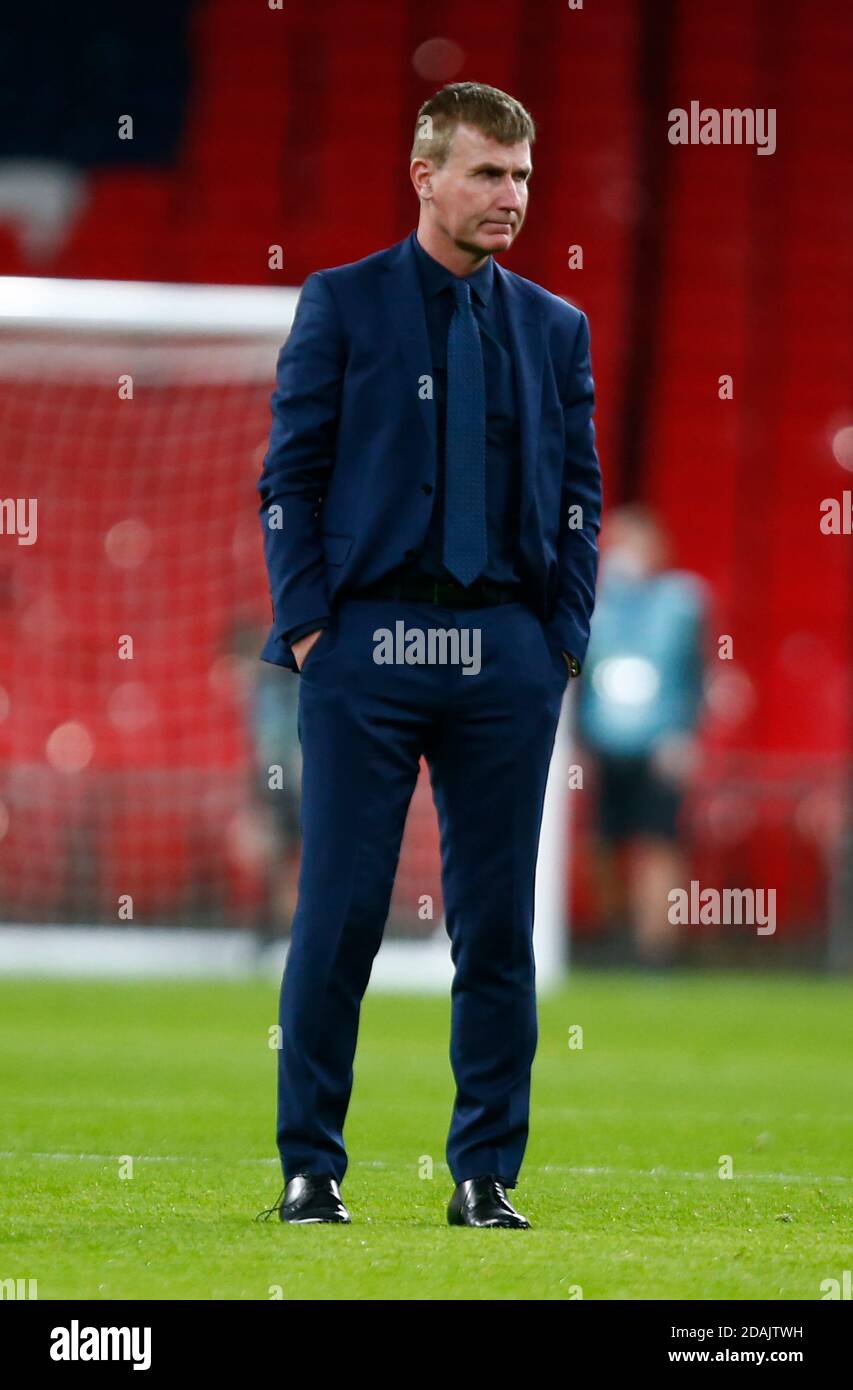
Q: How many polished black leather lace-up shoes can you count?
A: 2